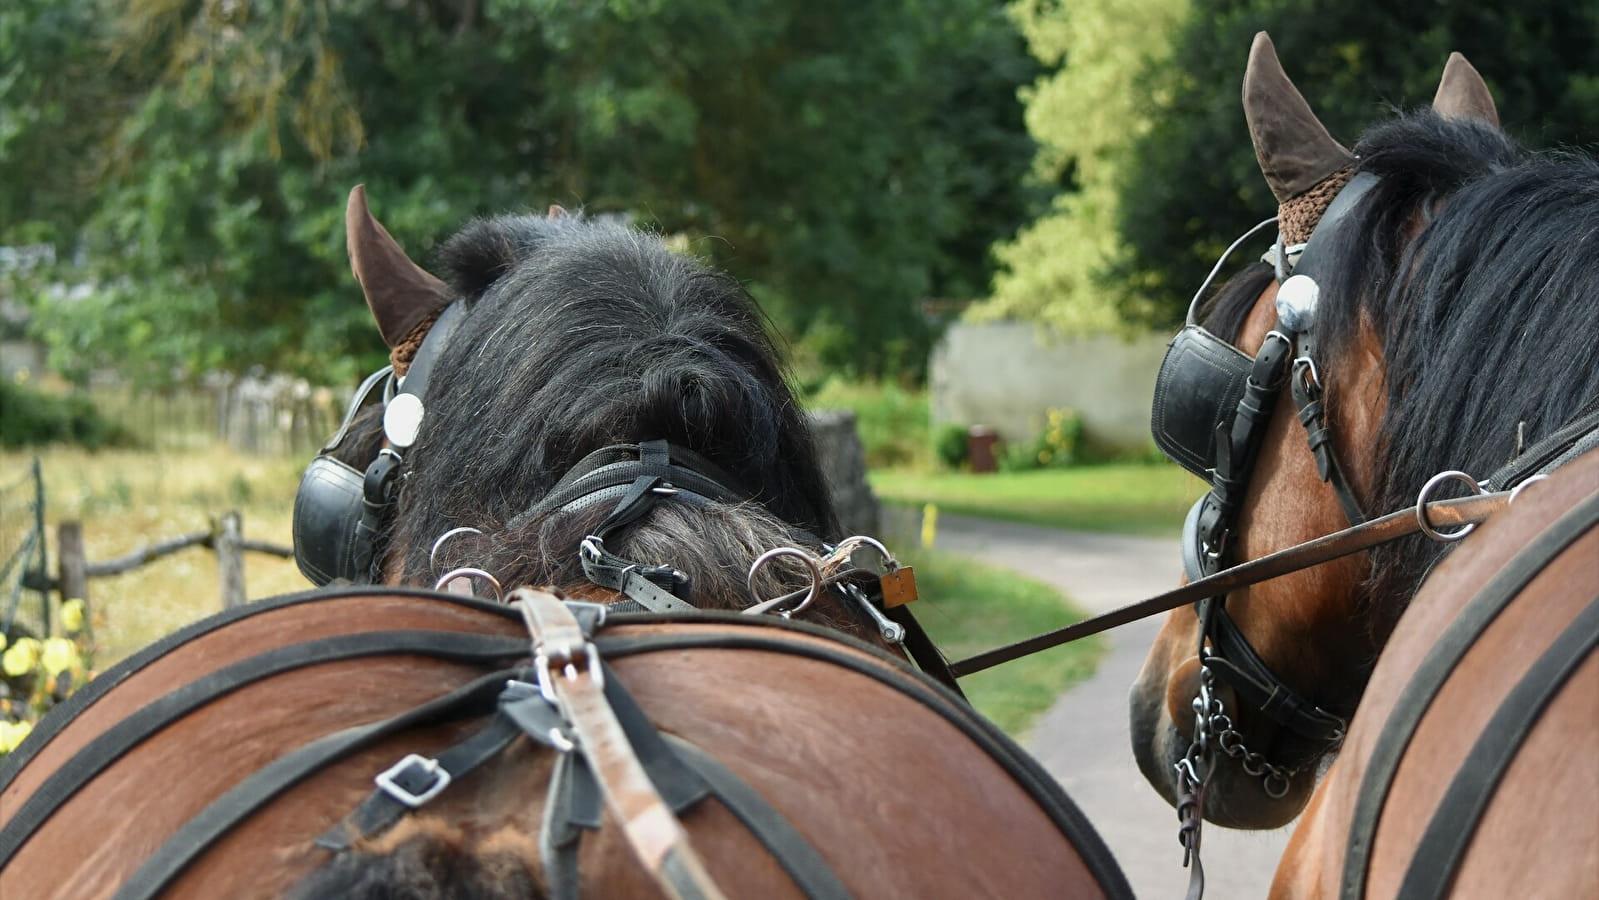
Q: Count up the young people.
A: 0